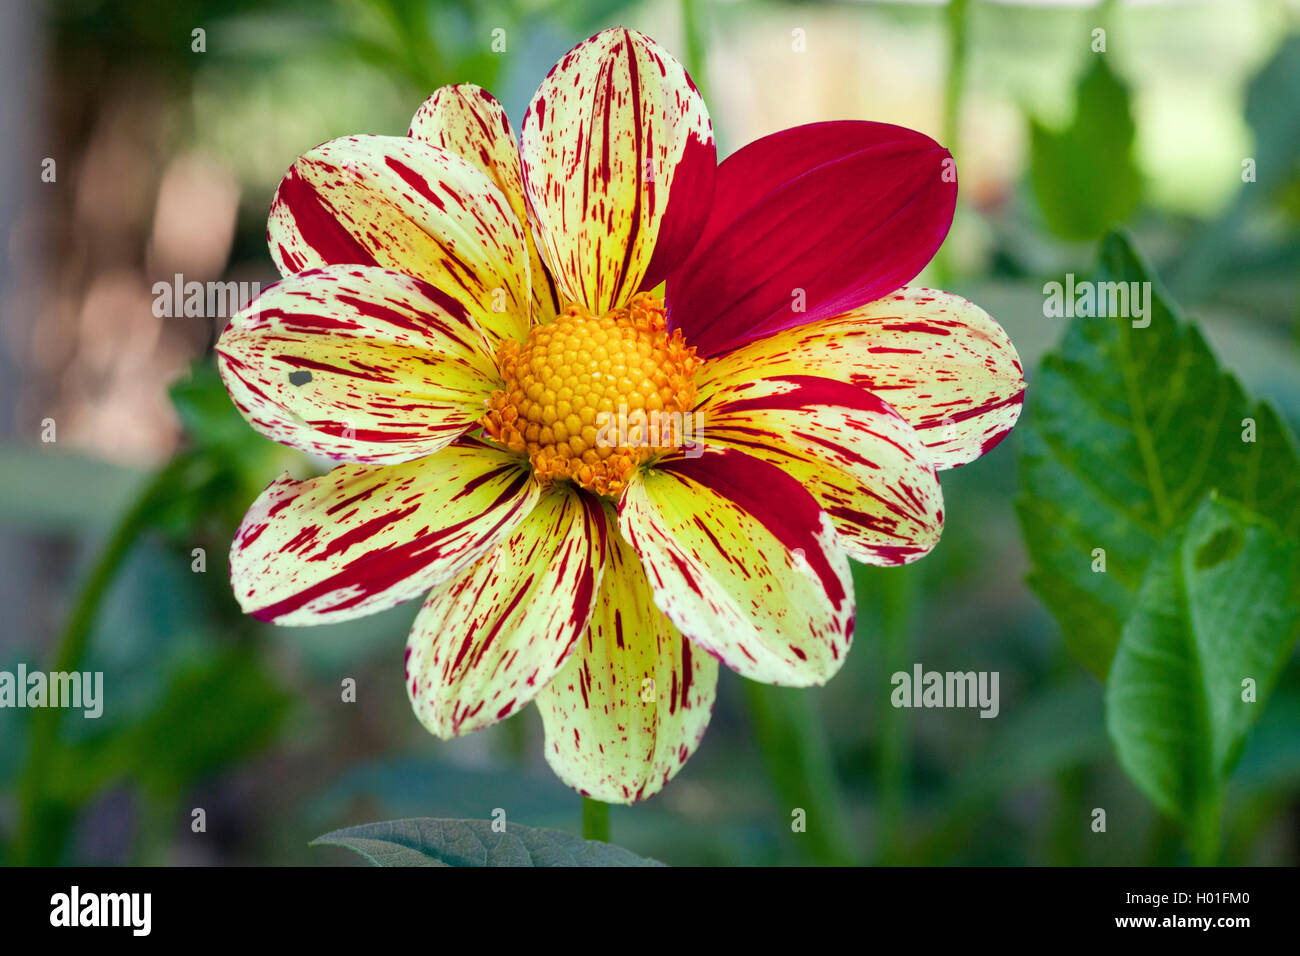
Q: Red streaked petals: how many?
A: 10